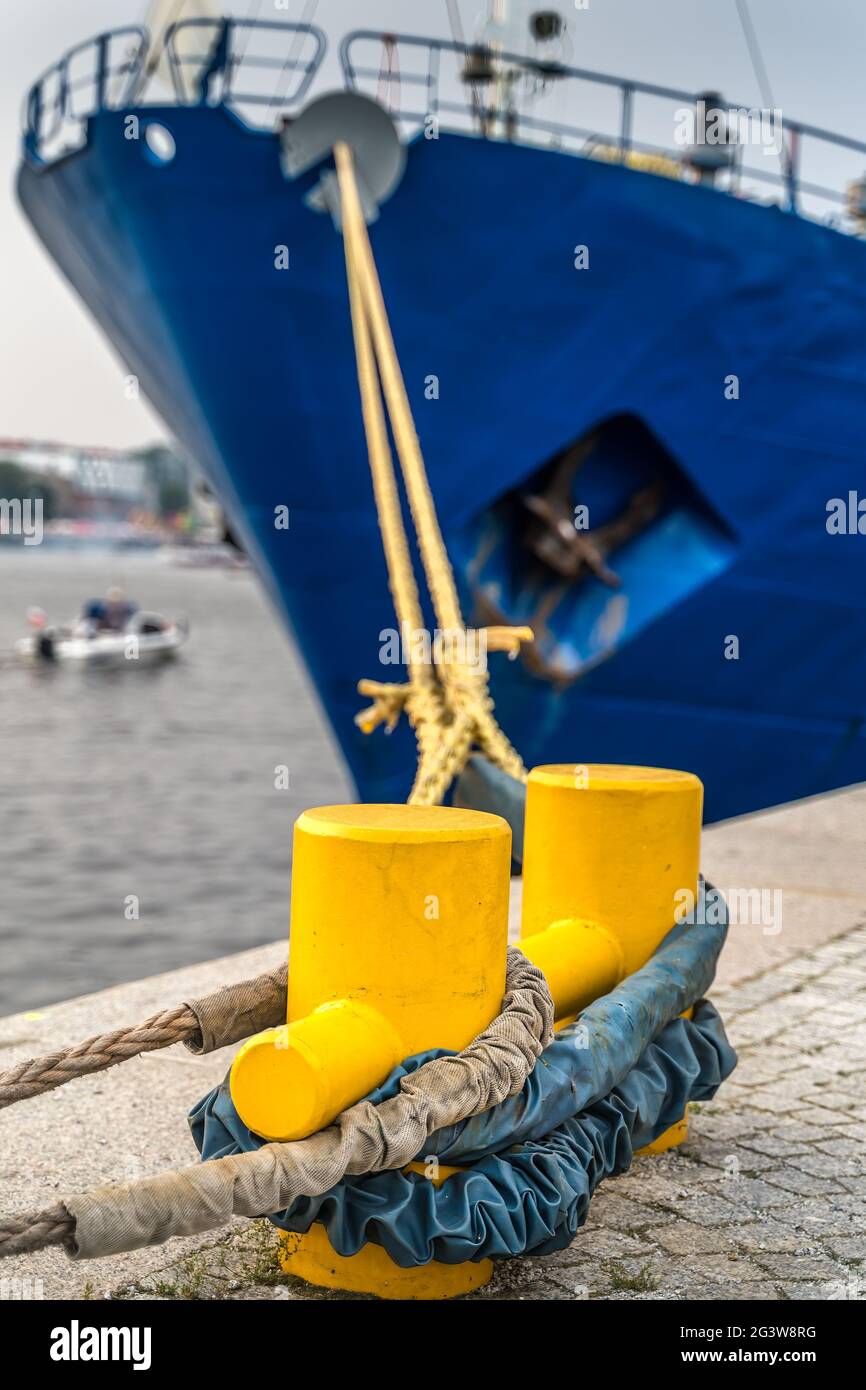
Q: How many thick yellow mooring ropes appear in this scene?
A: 2